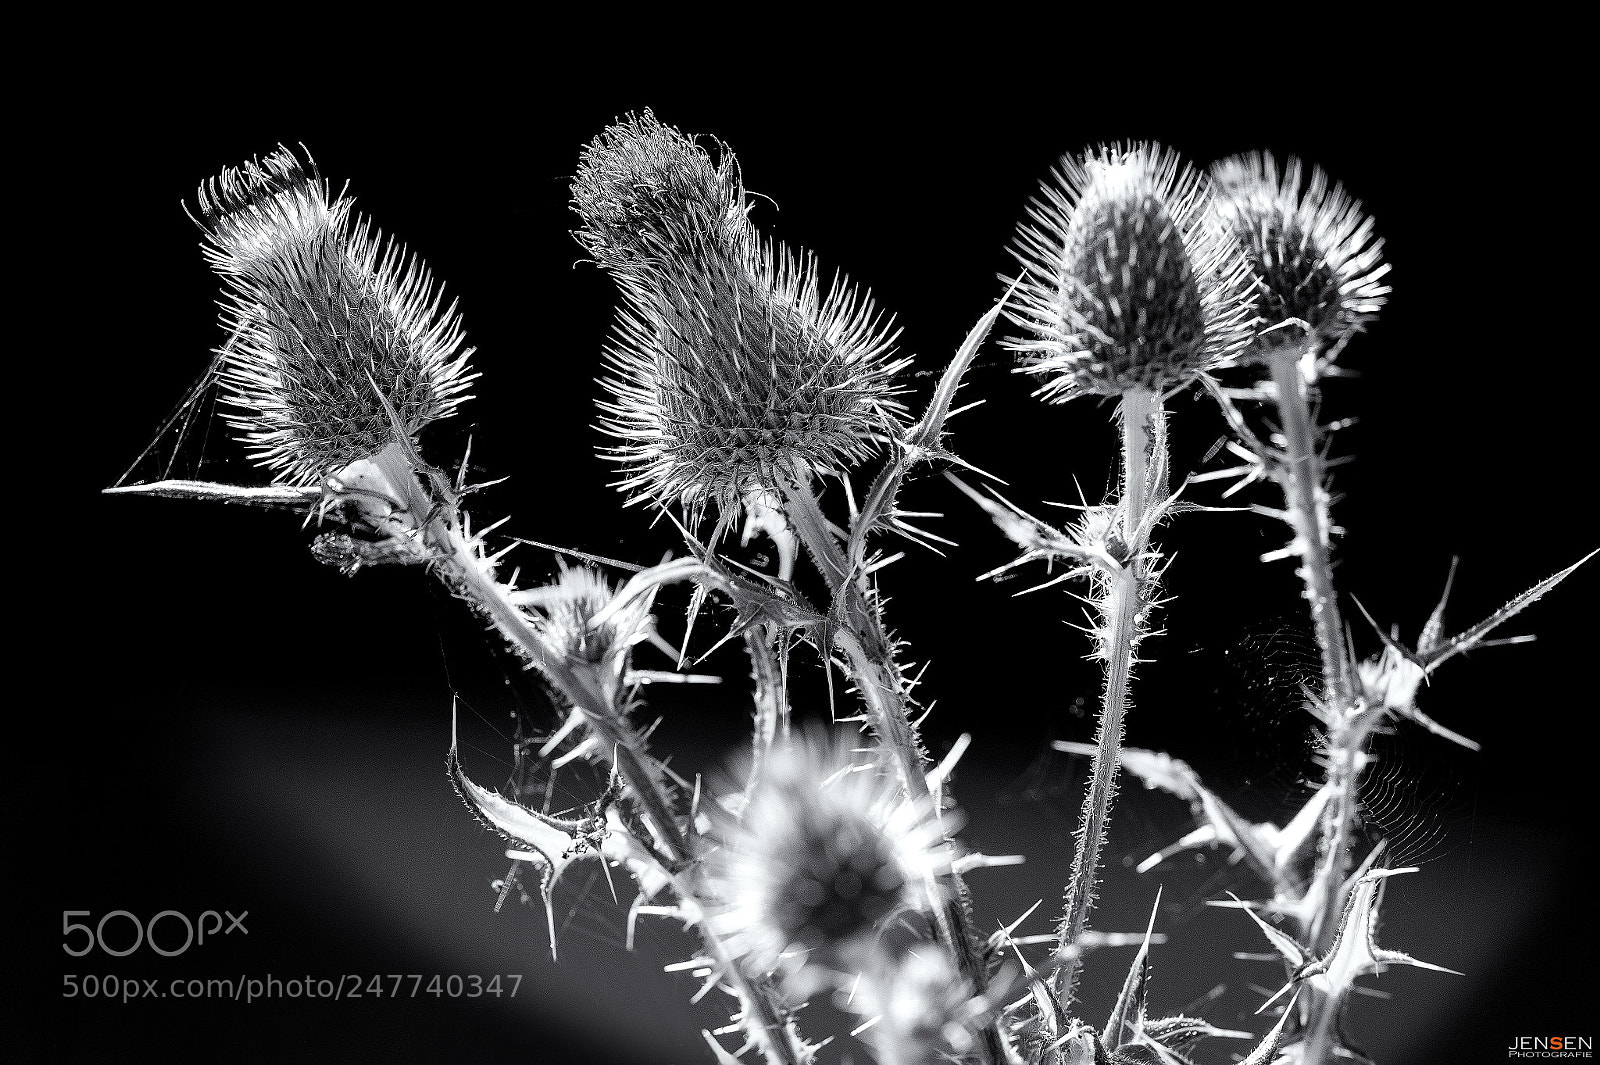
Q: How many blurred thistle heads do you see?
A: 1